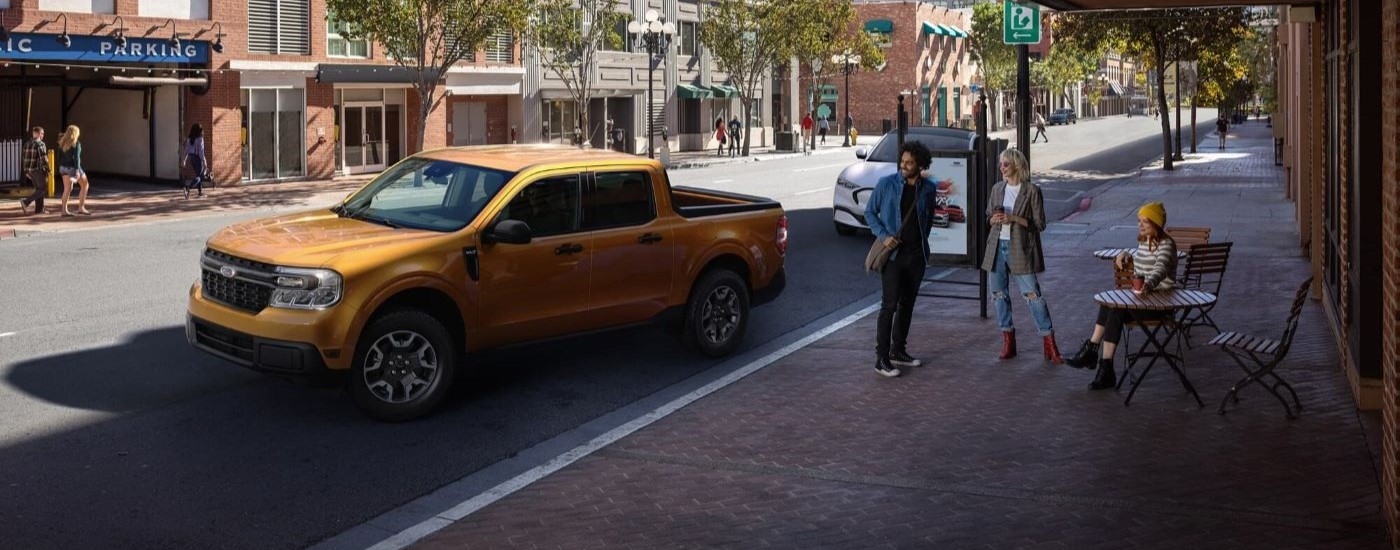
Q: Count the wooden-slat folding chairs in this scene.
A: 4